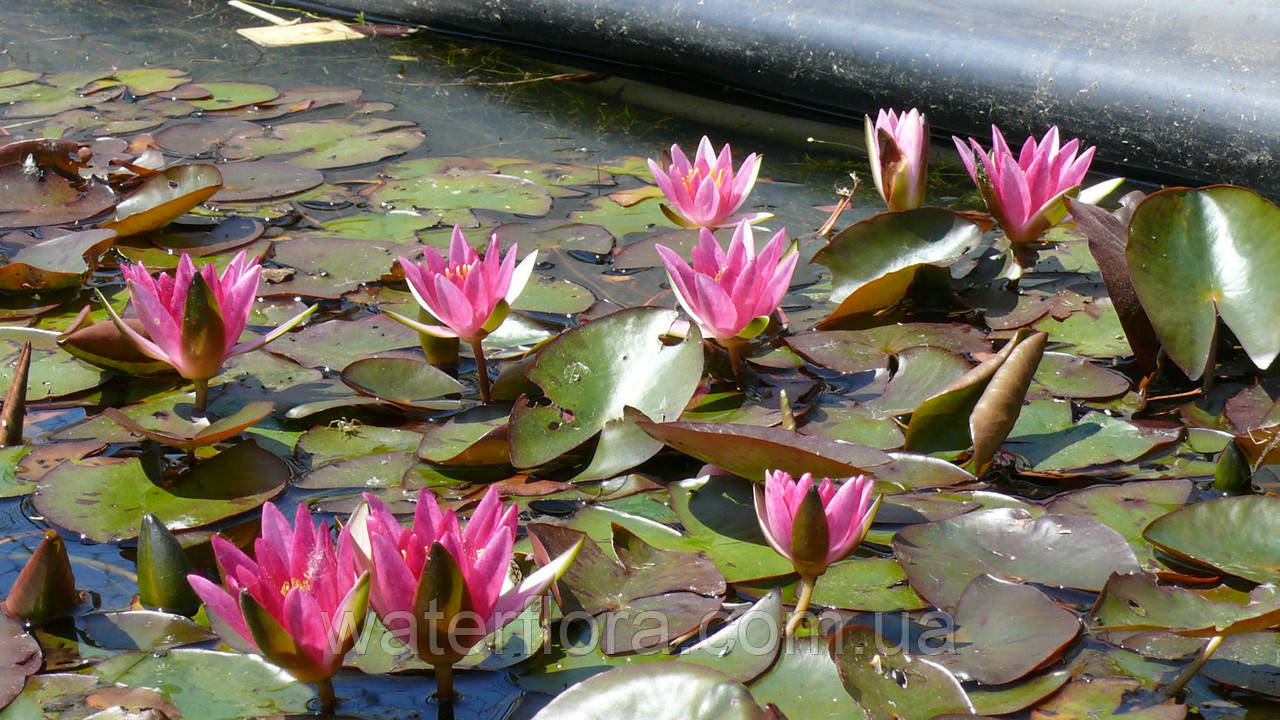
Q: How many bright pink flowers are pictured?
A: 9